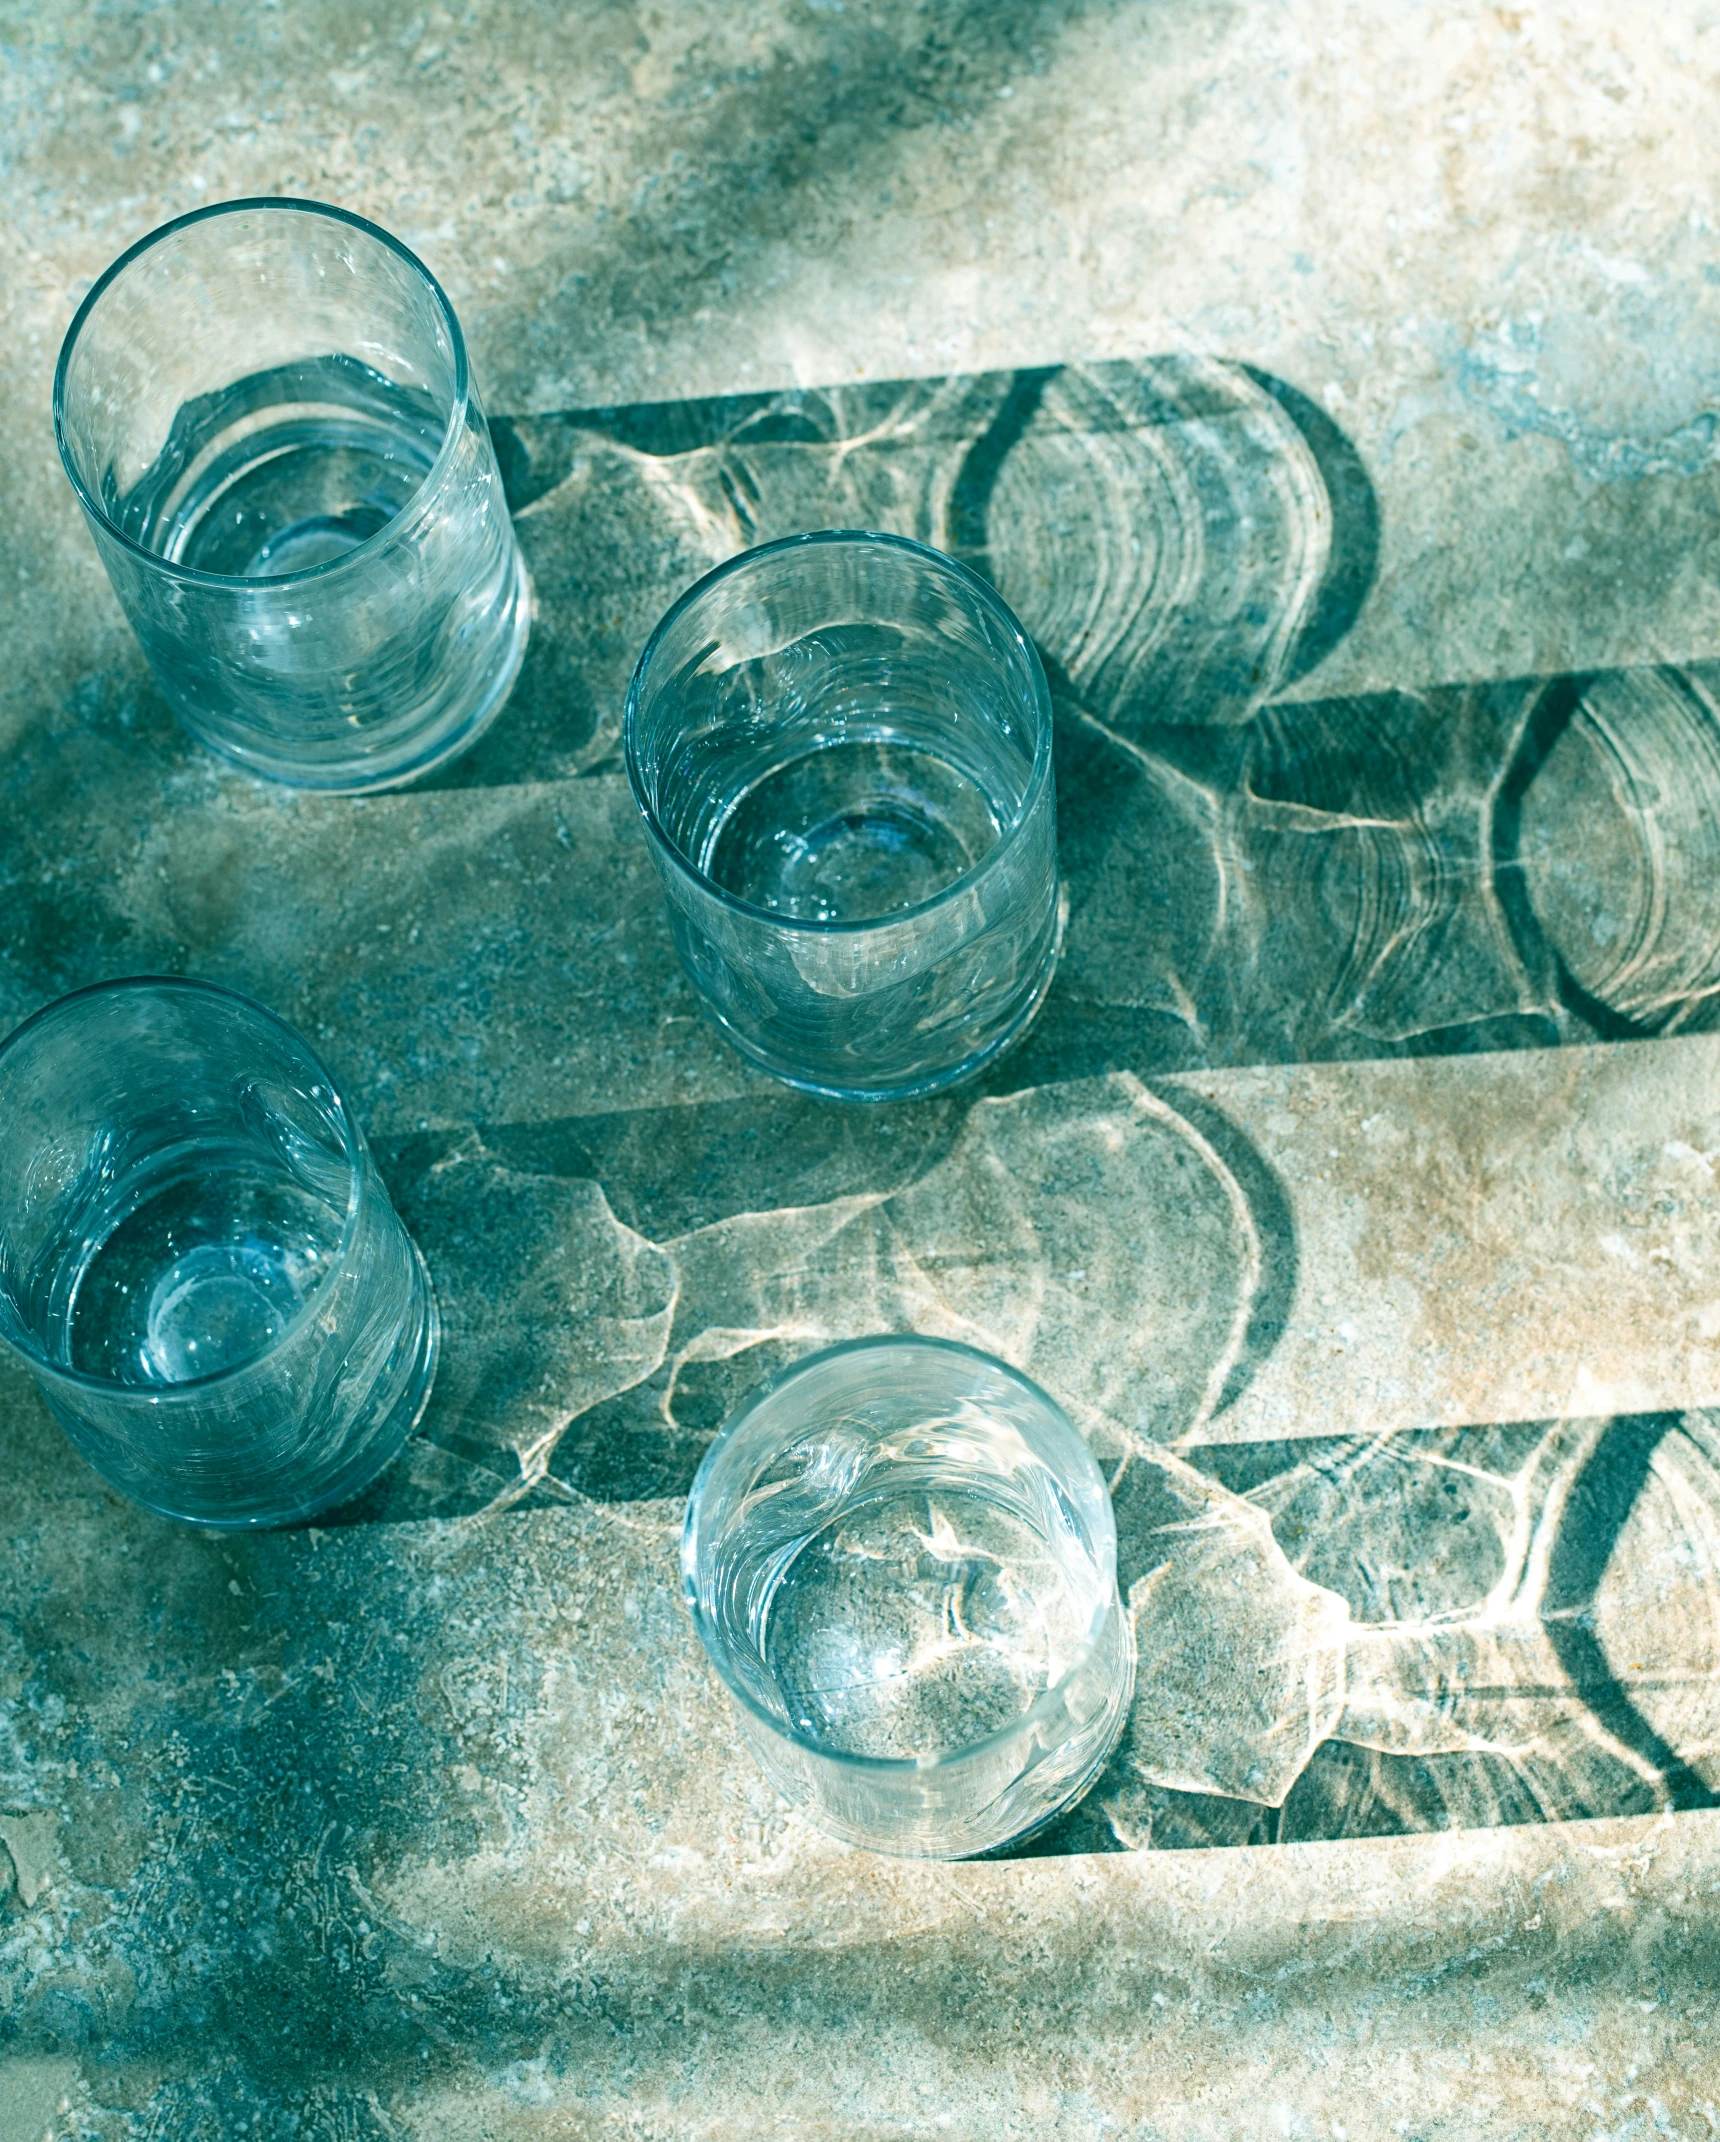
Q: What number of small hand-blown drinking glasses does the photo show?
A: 4